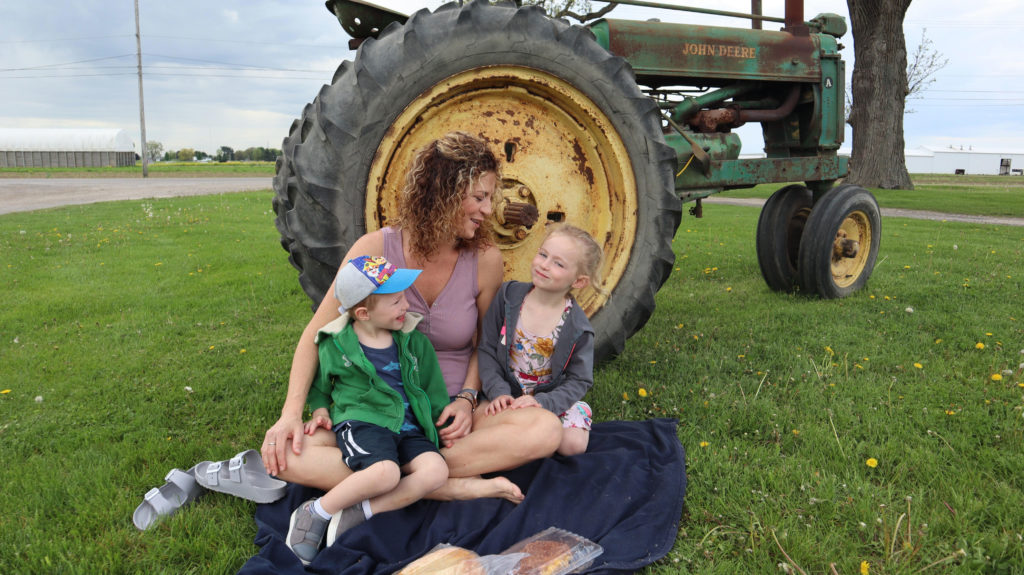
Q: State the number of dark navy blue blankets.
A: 1